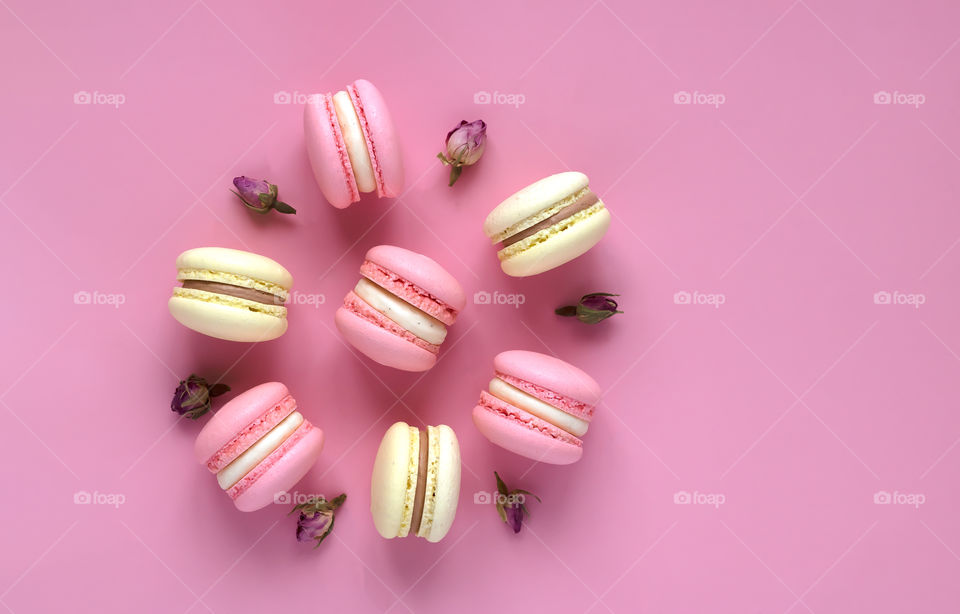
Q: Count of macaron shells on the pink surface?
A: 14